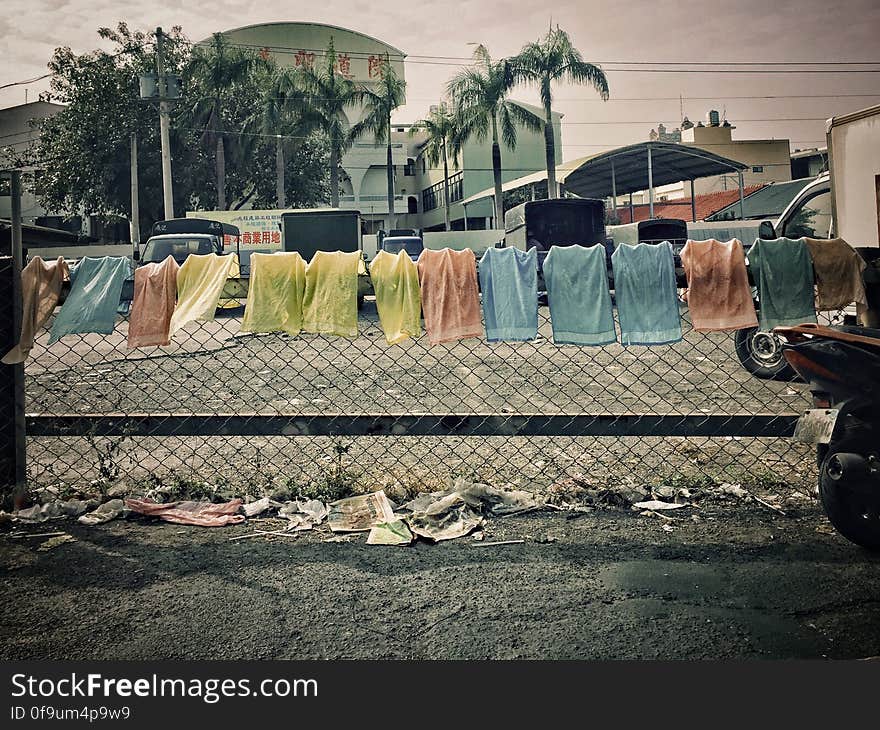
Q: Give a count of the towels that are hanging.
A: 14